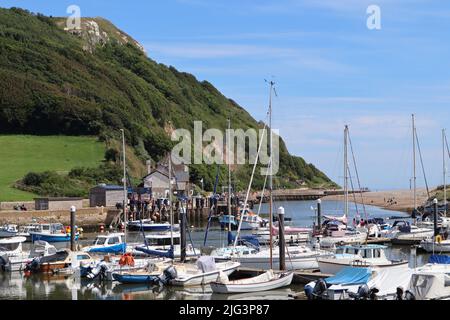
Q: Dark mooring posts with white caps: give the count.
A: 5